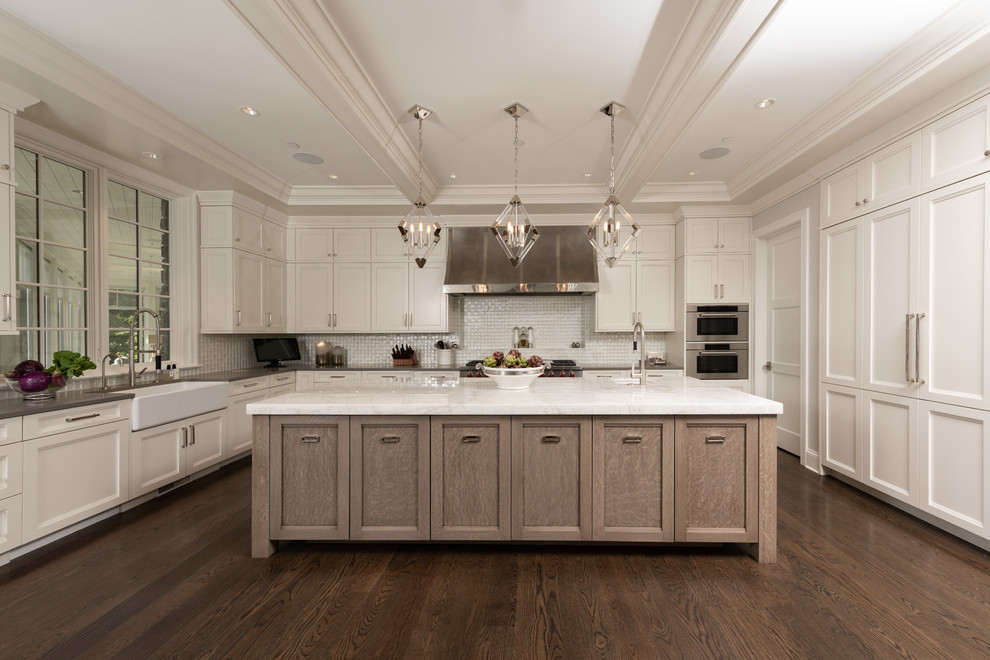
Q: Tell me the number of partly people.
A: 0